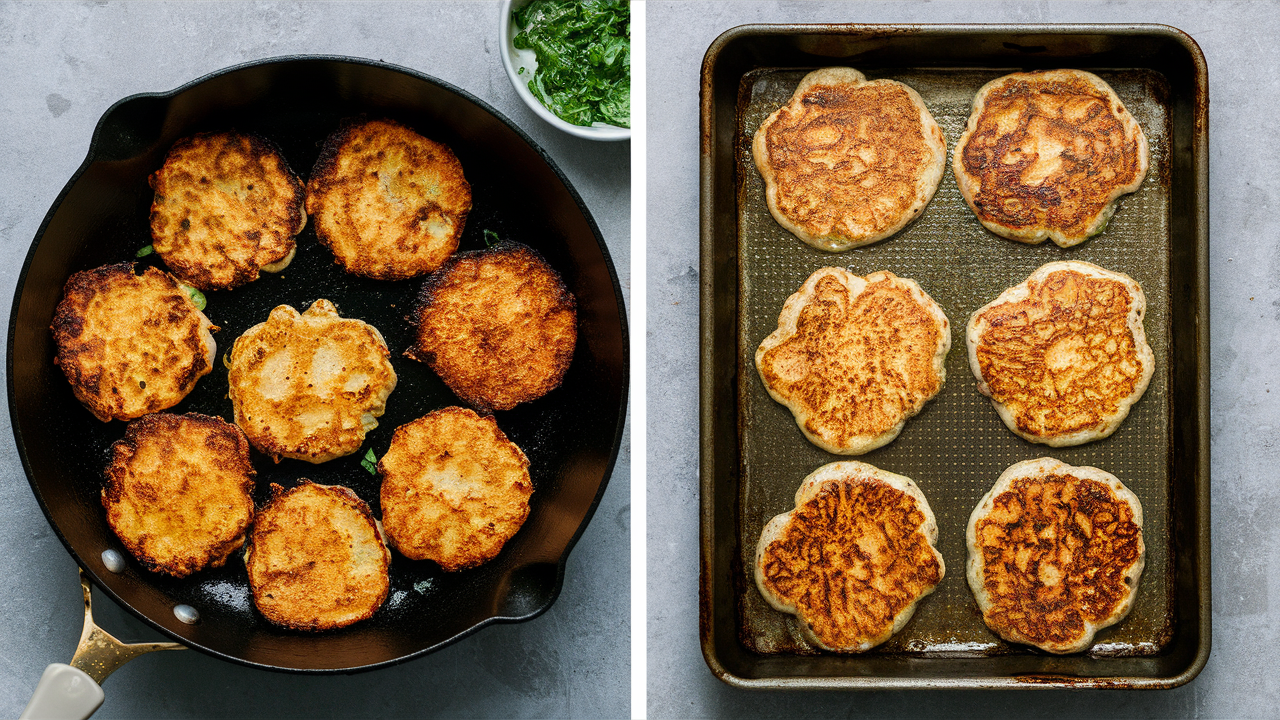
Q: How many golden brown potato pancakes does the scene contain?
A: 14